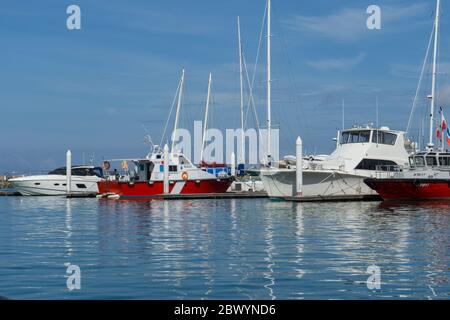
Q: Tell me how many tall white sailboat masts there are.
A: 5